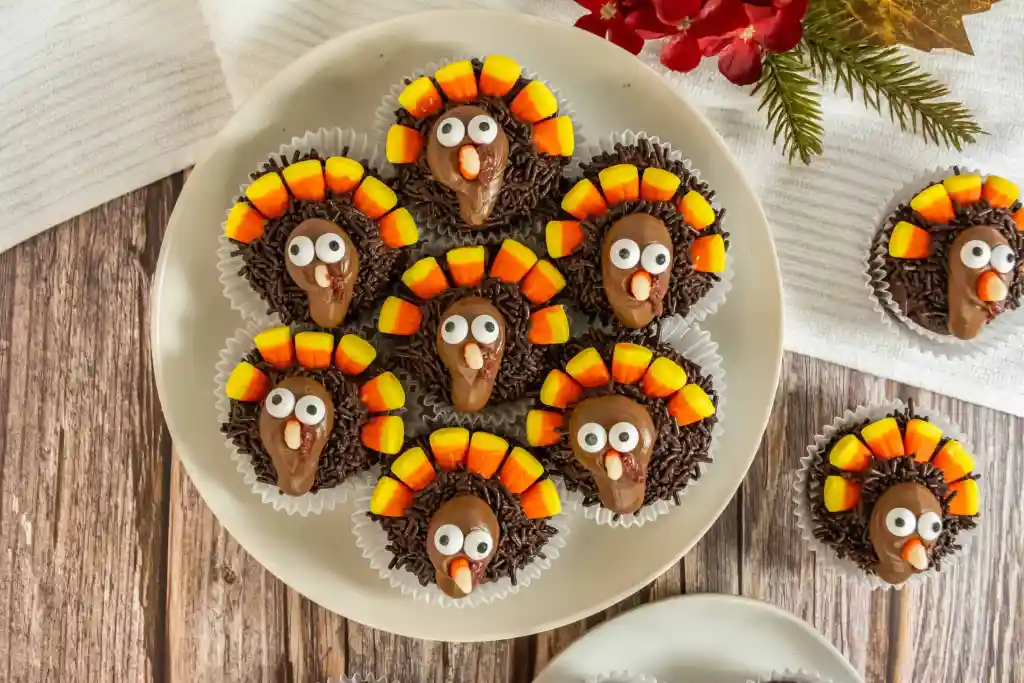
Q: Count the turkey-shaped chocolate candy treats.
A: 9